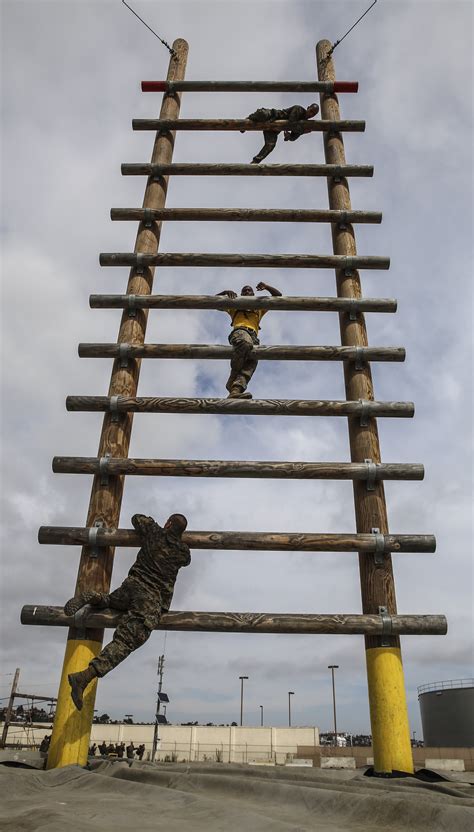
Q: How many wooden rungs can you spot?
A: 11